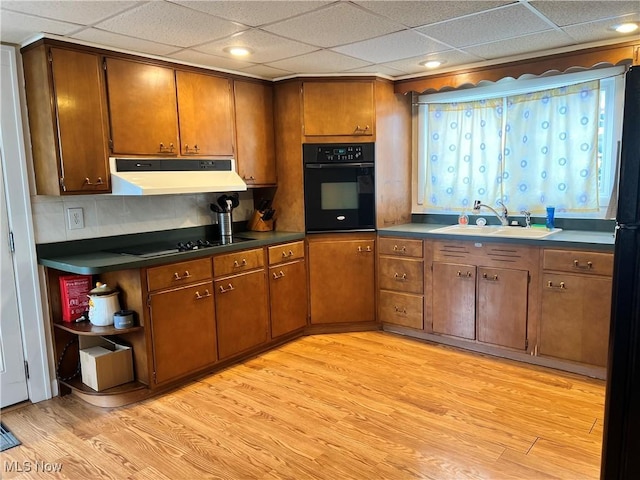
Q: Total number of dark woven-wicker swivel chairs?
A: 0